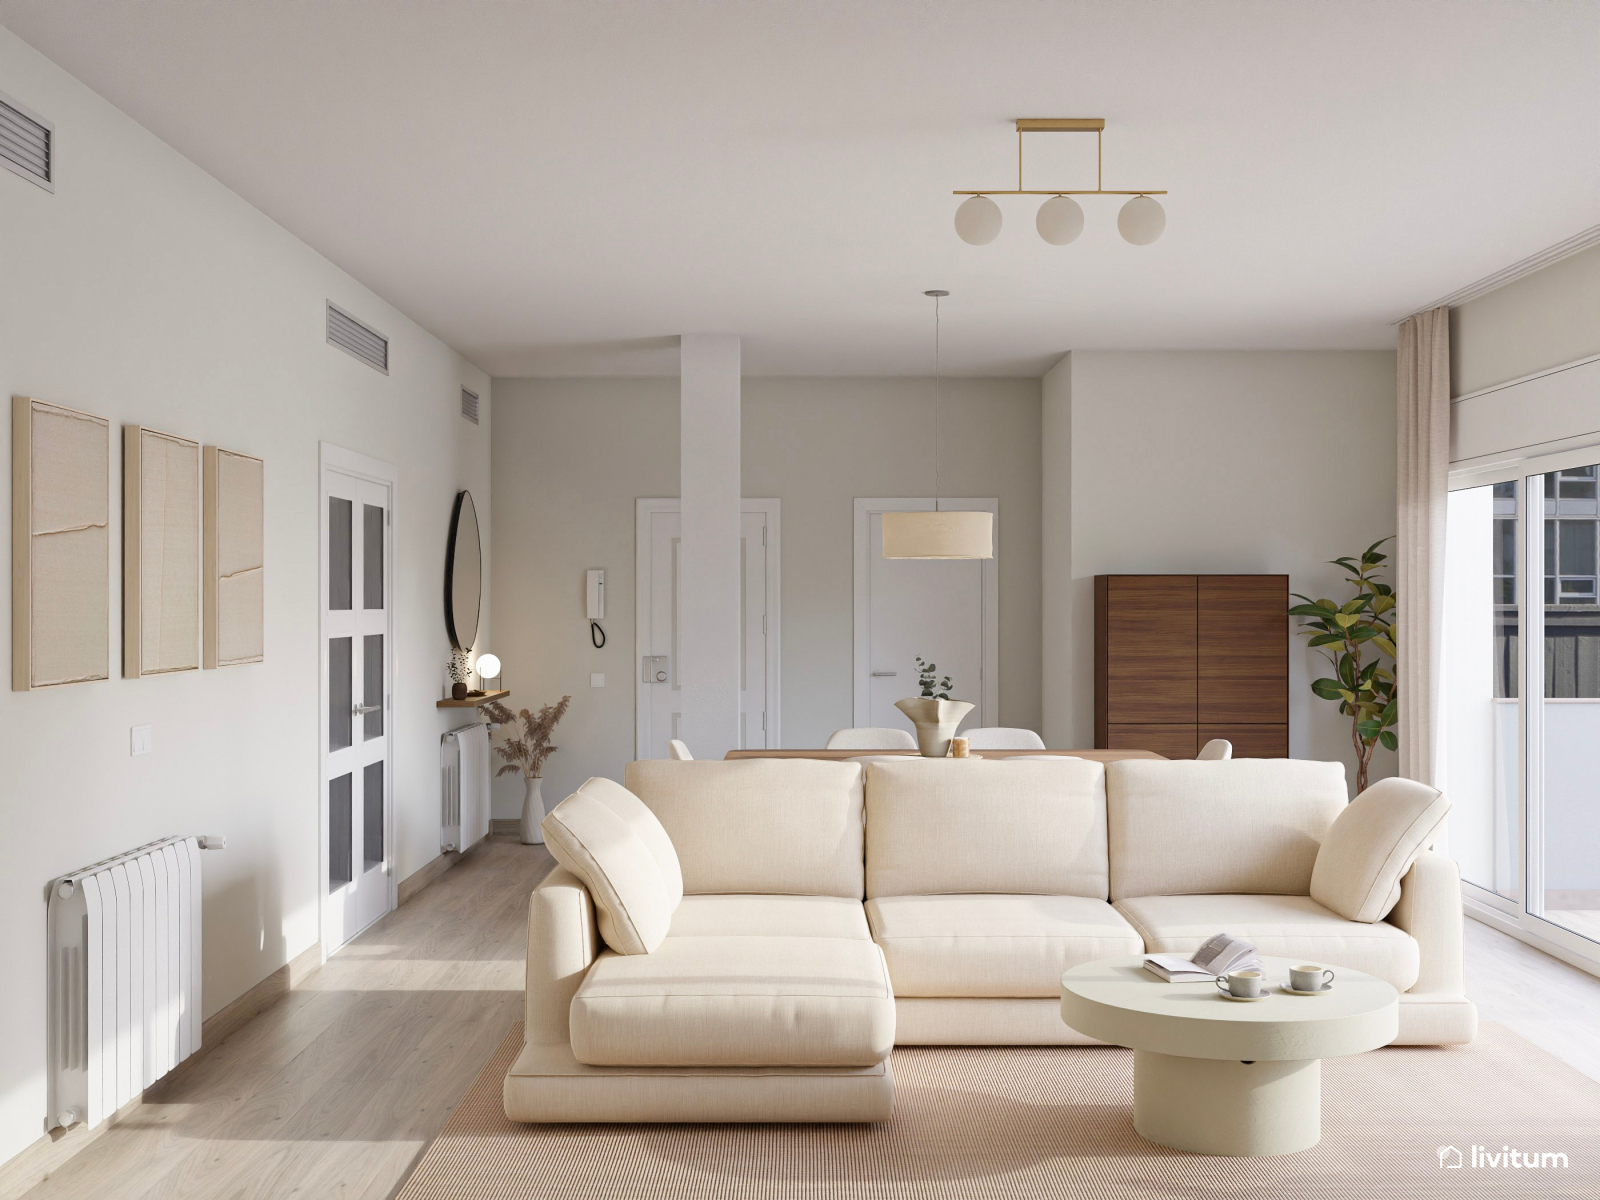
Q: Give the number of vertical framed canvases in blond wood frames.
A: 3